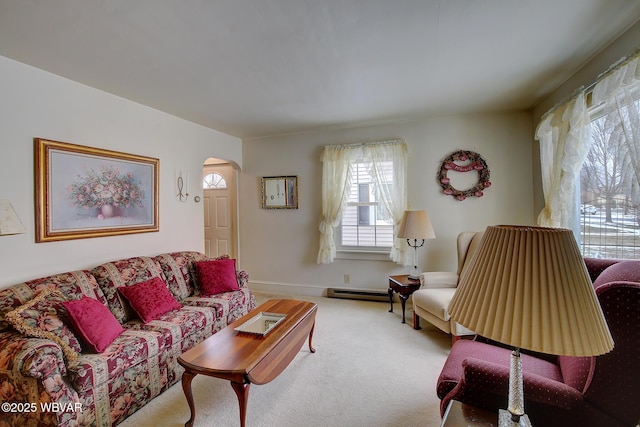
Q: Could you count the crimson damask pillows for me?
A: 3